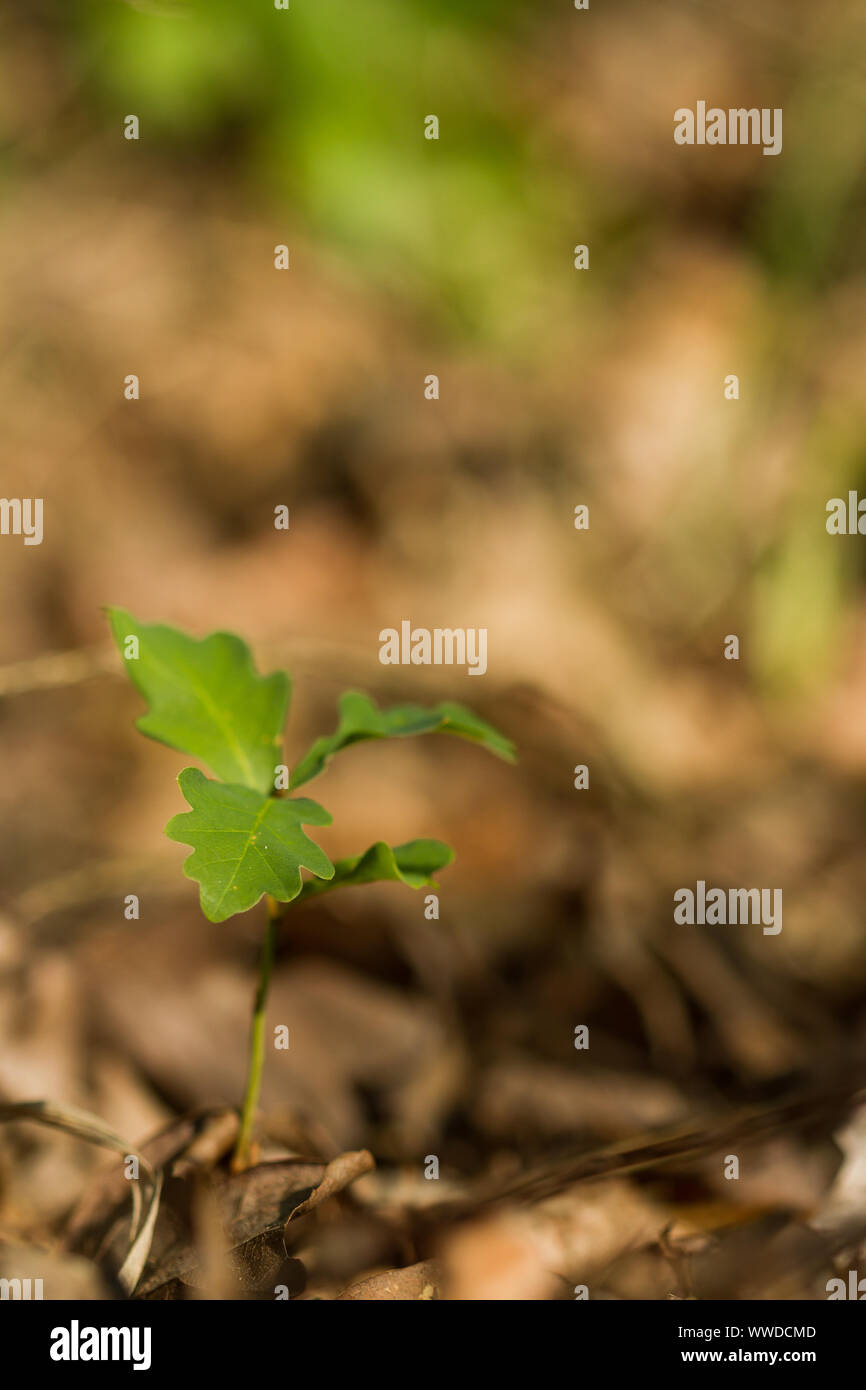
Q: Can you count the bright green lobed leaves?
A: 4